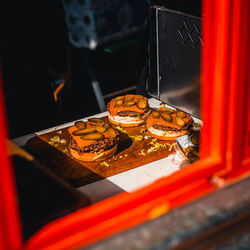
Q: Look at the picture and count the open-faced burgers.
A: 3